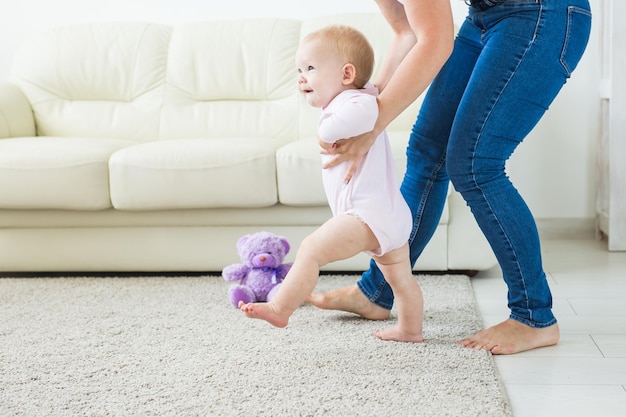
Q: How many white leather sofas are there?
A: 1